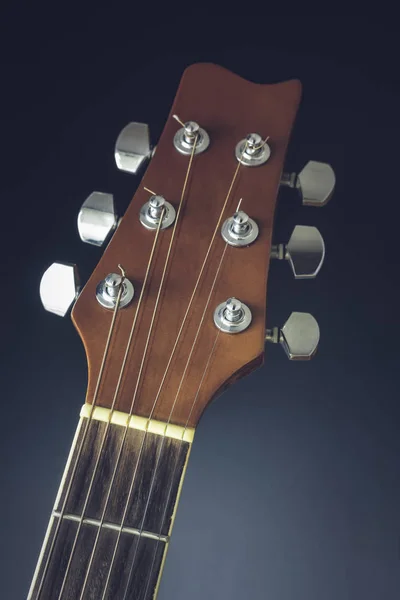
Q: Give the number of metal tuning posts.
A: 6